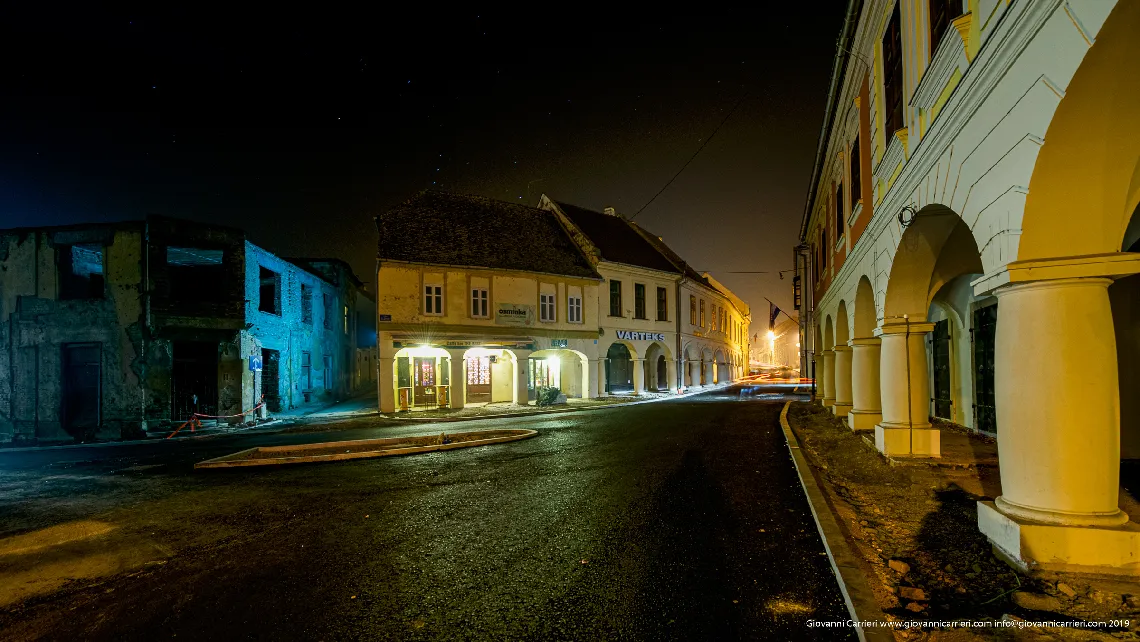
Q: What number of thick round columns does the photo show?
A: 6